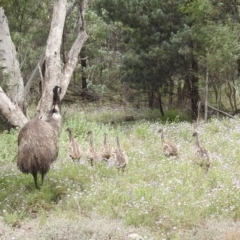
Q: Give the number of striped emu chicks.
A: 6